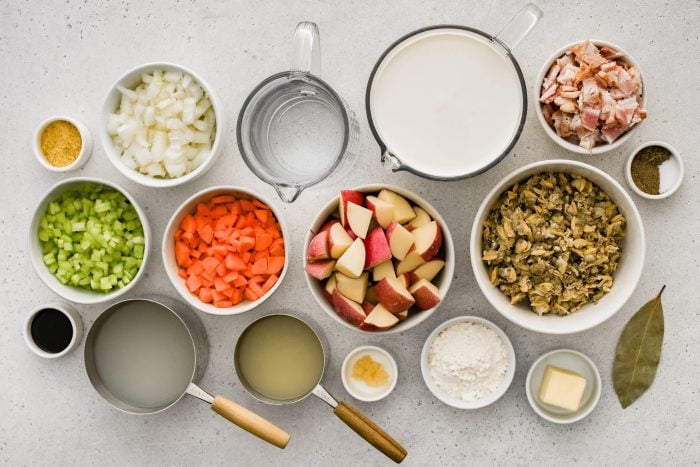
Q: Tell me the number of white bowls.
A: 12